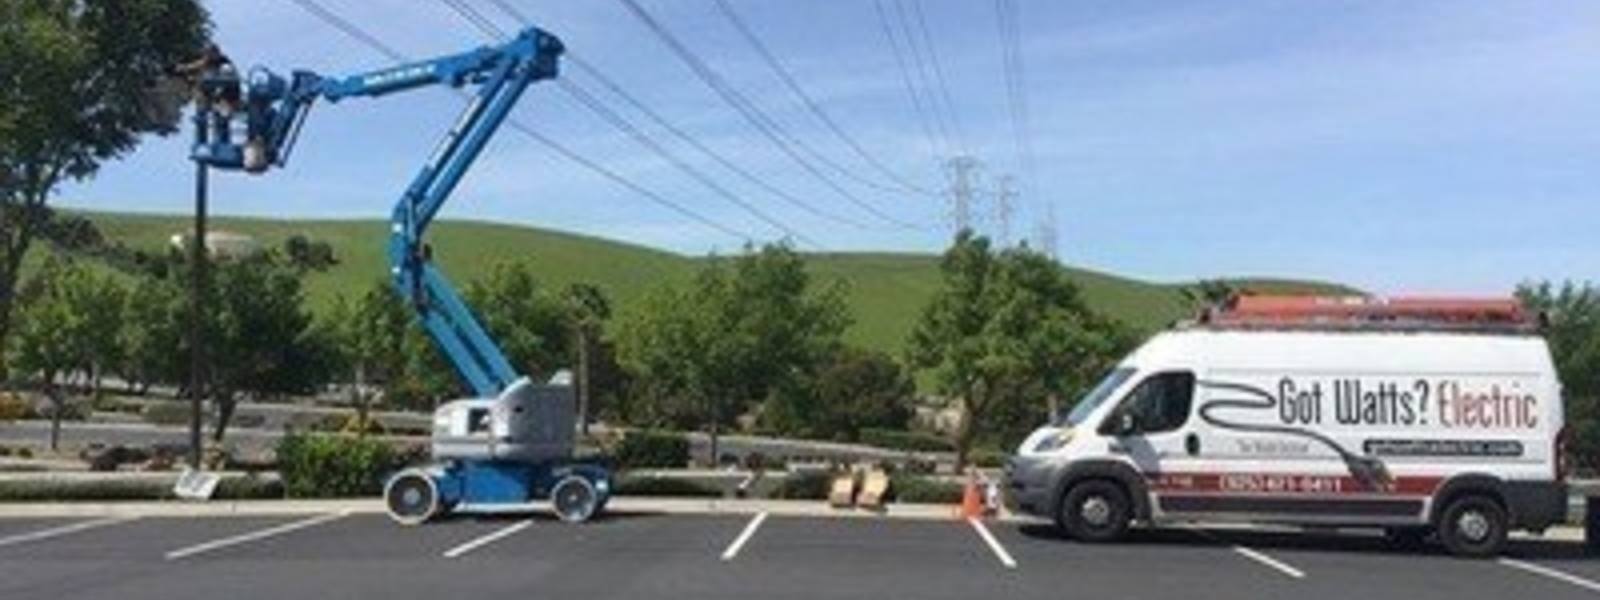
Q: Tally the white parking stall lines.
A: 7